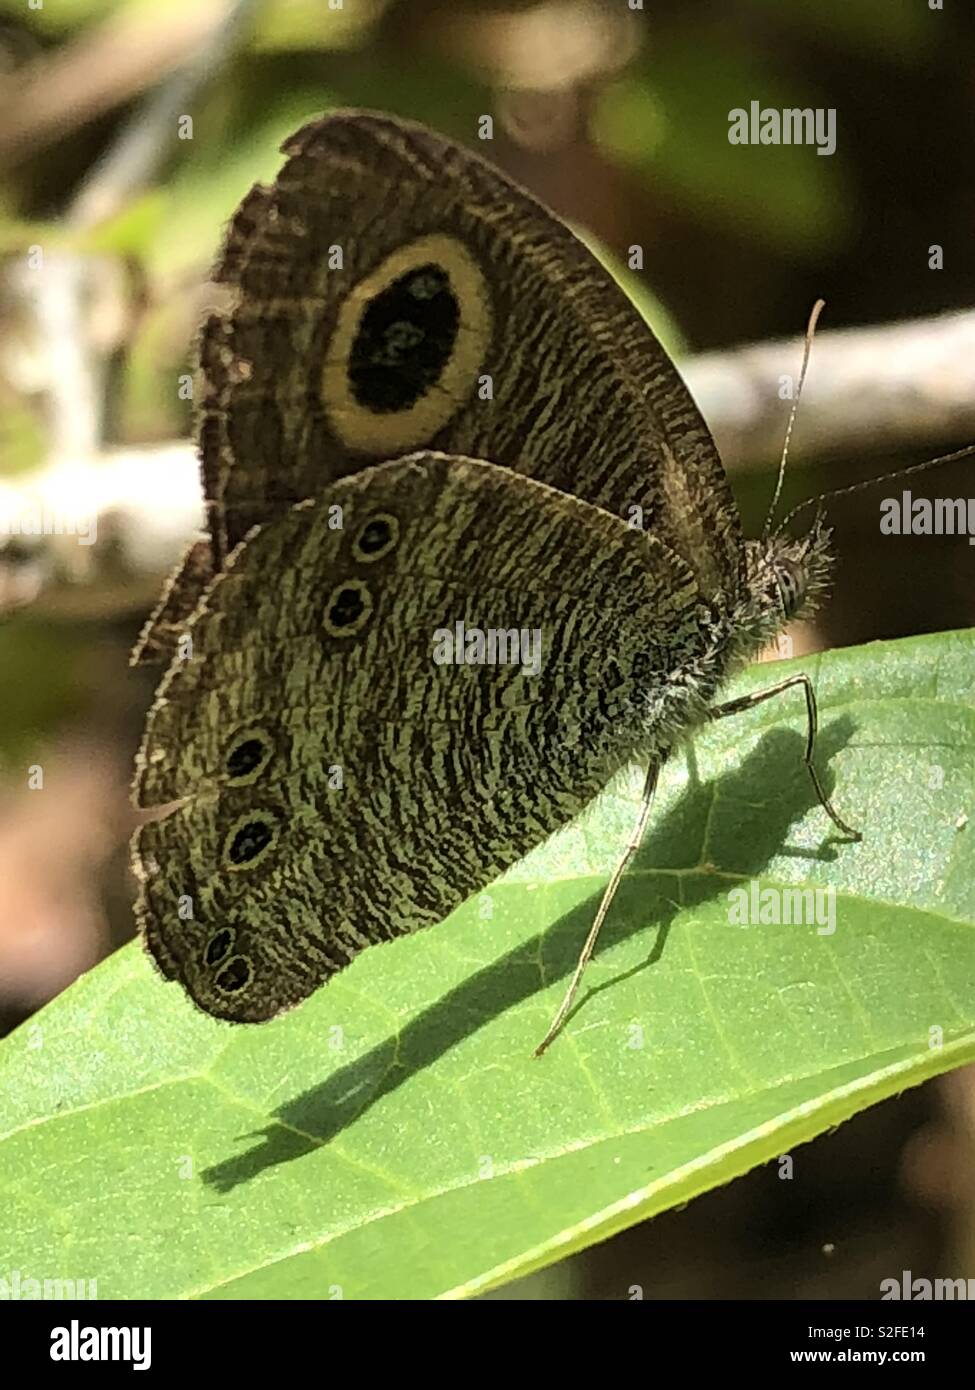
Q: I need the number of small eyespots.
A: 6